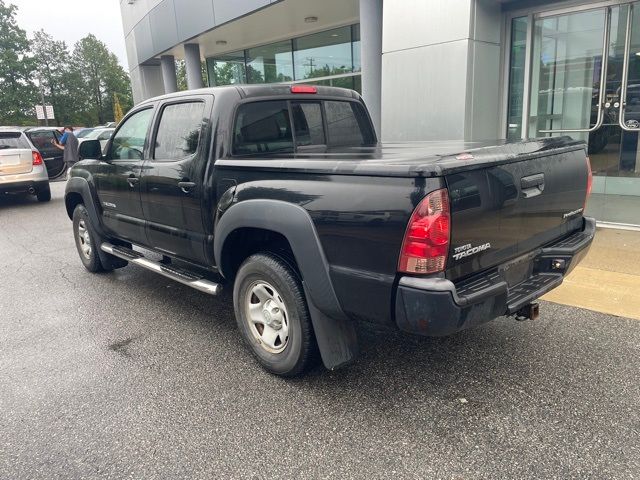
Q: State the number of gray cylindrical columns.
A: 3